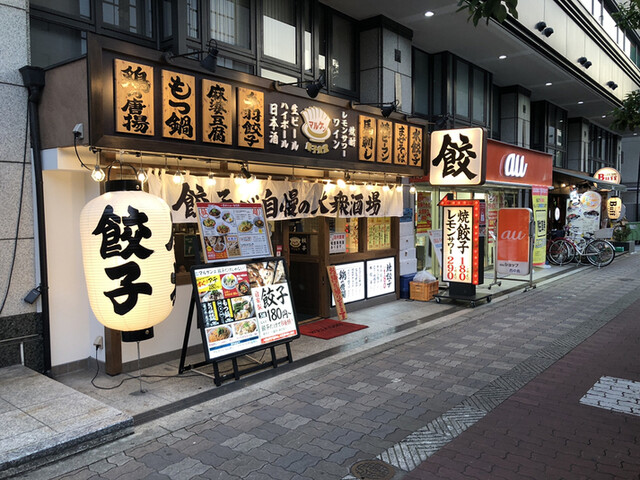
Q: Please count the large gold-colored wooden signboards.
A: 8